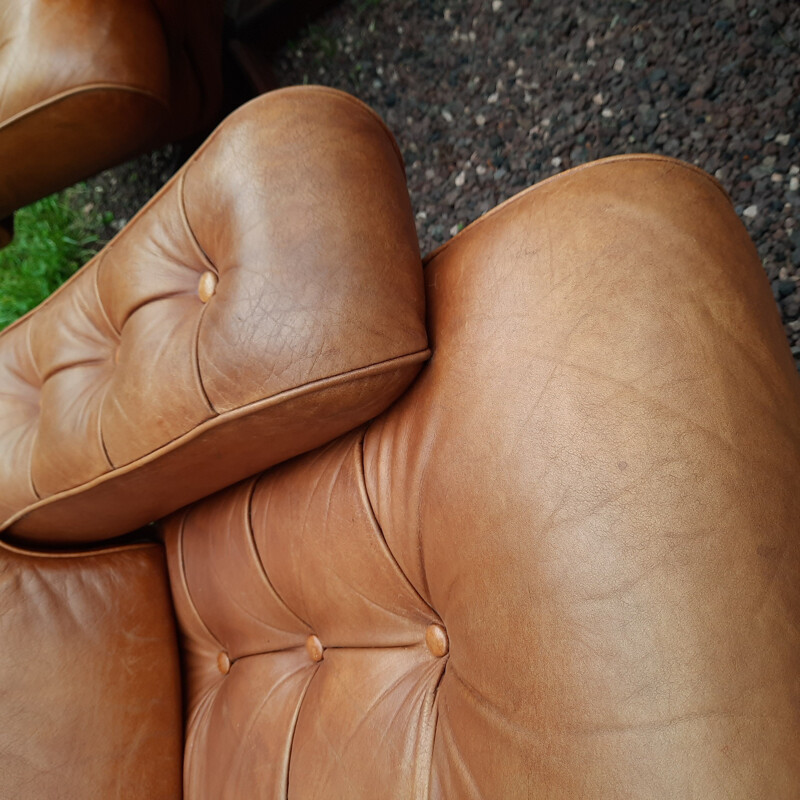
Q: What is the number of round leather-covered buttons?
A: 4